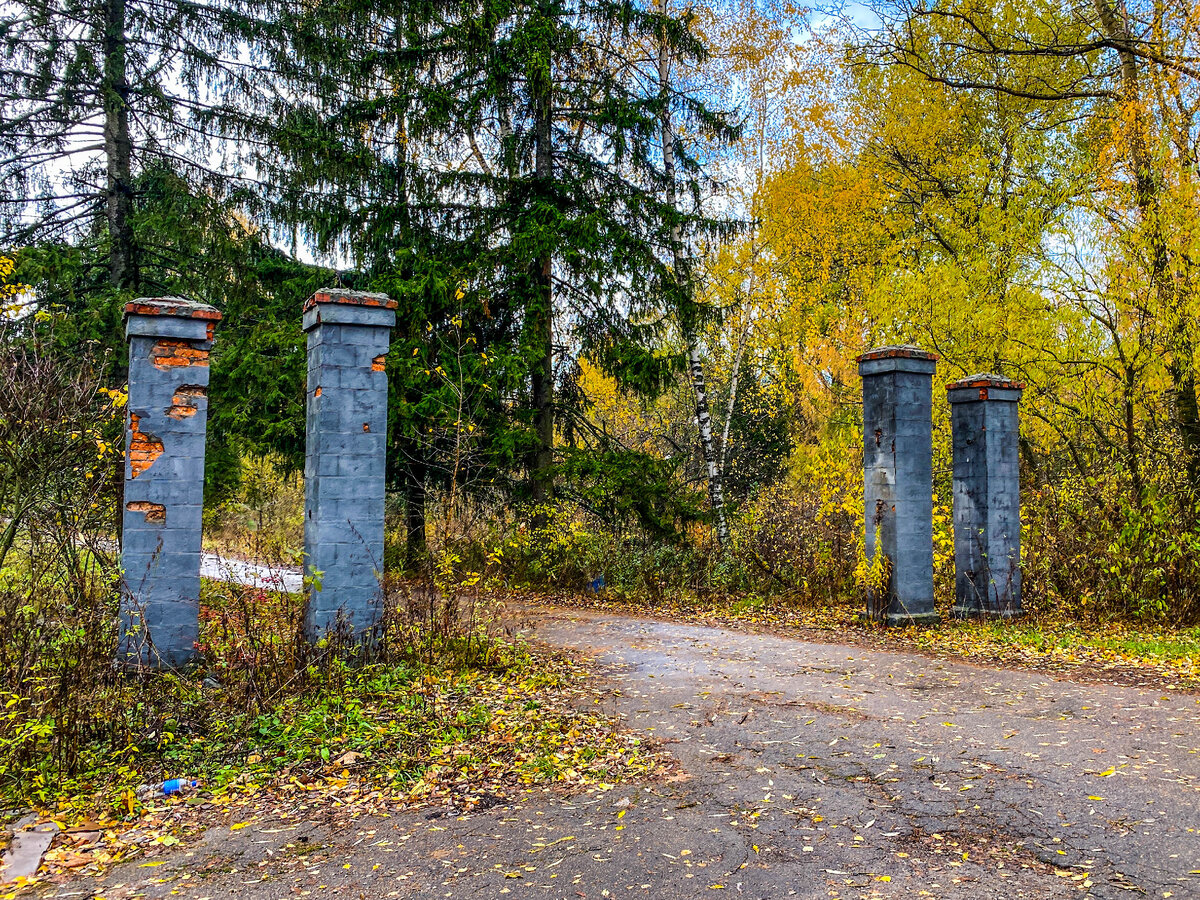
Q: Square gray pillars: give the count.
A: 4